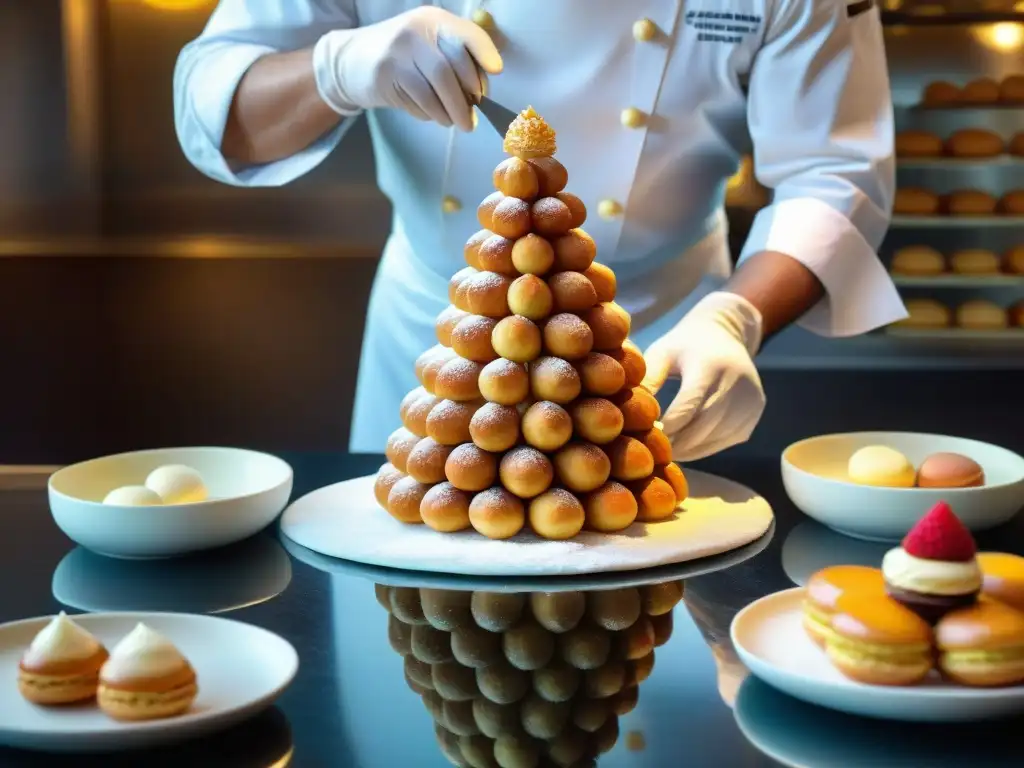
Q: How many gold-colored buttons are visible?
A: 5